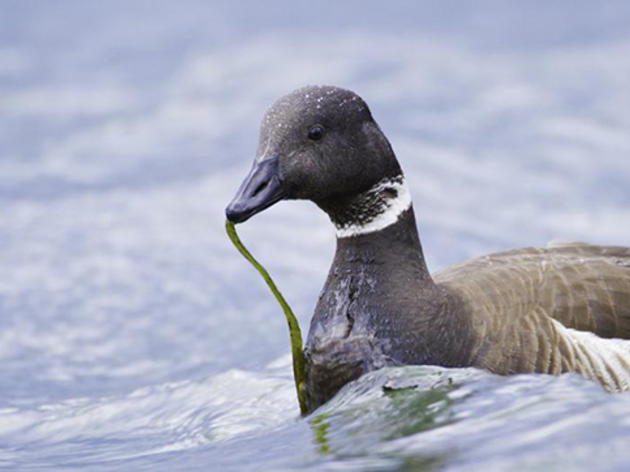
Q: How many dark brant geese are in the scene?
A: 1